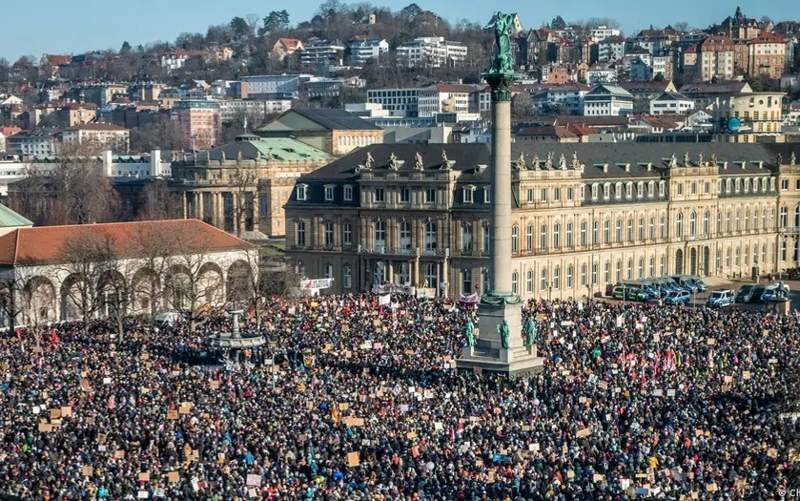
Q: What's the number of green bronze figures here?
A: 4